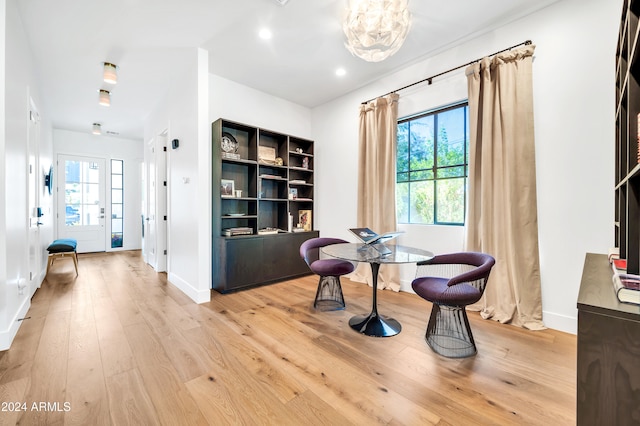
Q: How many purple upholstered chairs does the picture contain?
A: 2